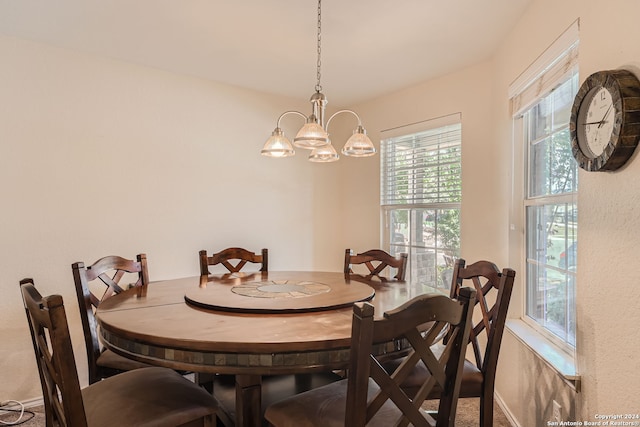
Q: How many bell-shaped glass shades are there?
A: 4